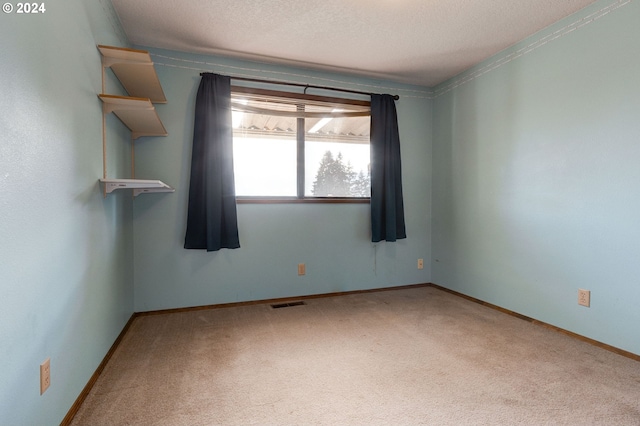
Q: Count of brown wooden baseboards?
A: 3